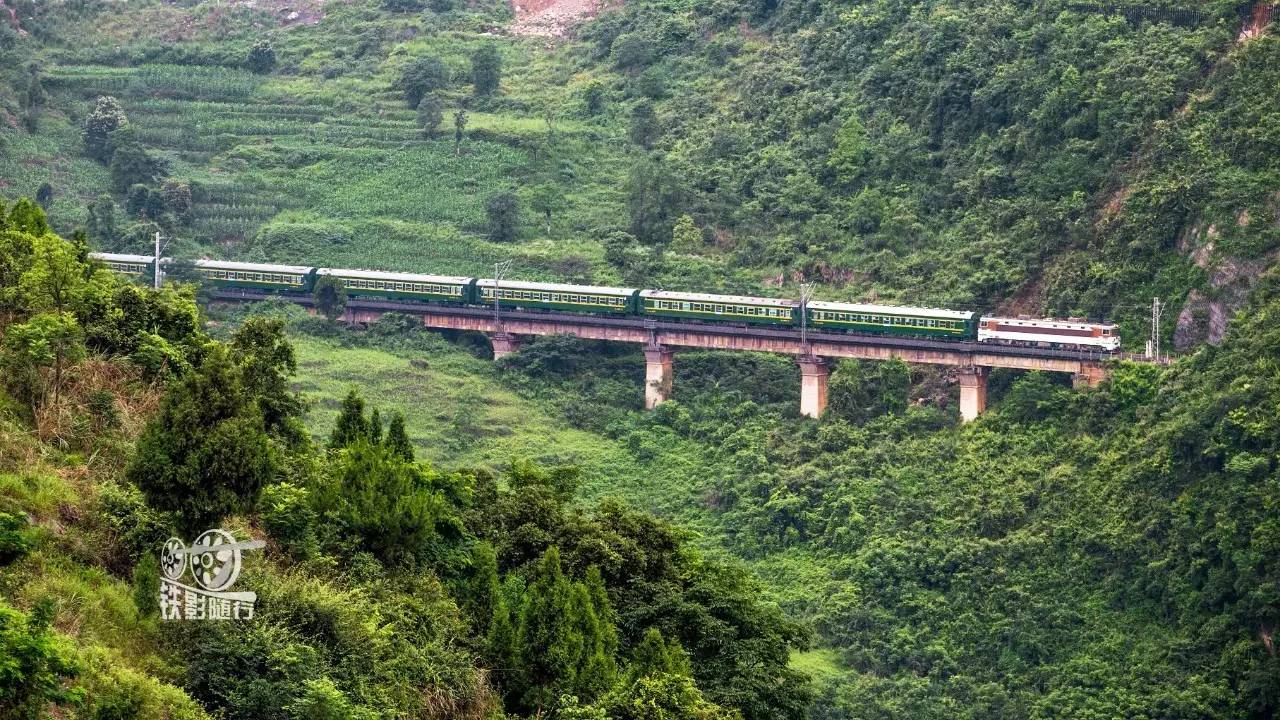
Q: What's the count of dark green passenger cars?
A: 6